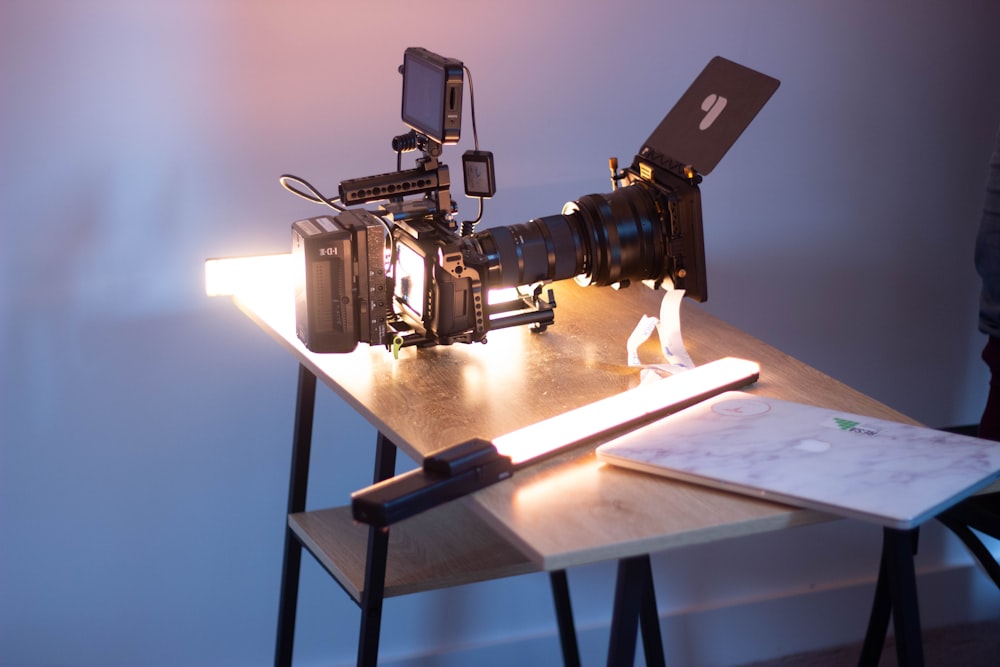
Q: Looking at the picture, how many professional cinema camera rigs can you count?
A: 1